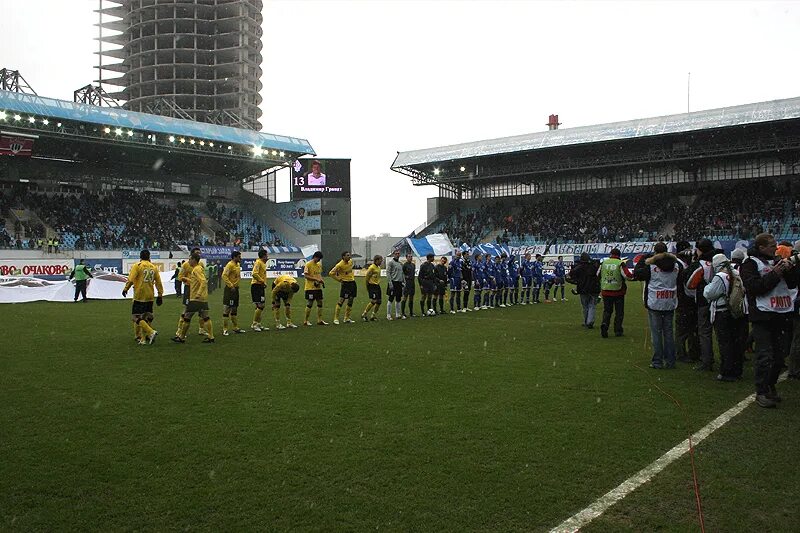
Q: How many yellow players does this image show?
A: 9